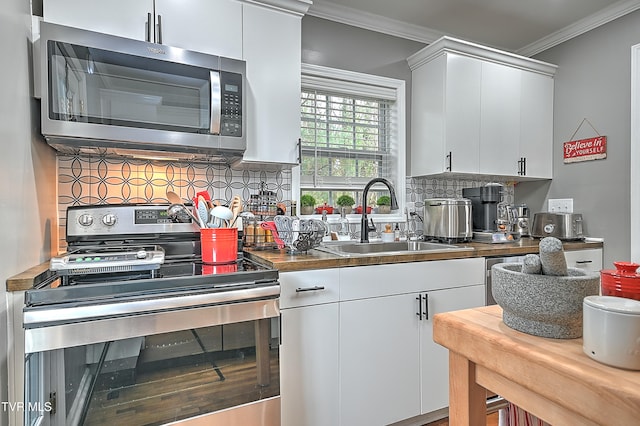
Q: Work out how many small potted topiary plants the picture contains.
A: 3